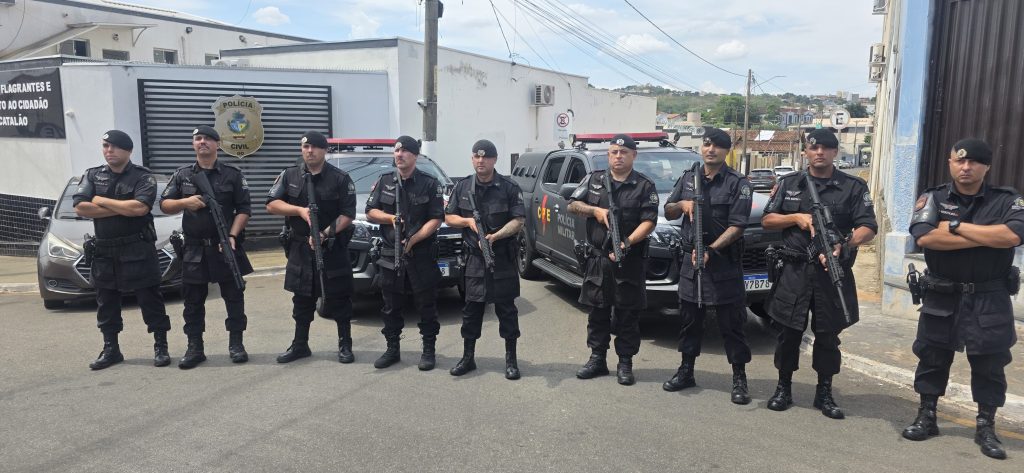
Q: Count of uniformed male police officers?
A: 9